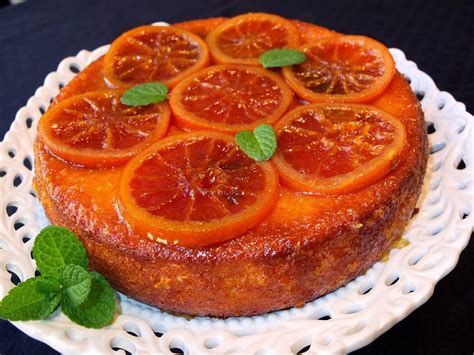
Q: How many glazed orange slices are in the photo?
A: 7